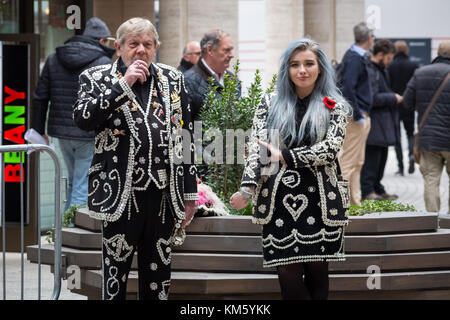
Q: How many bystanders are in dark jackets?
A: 7